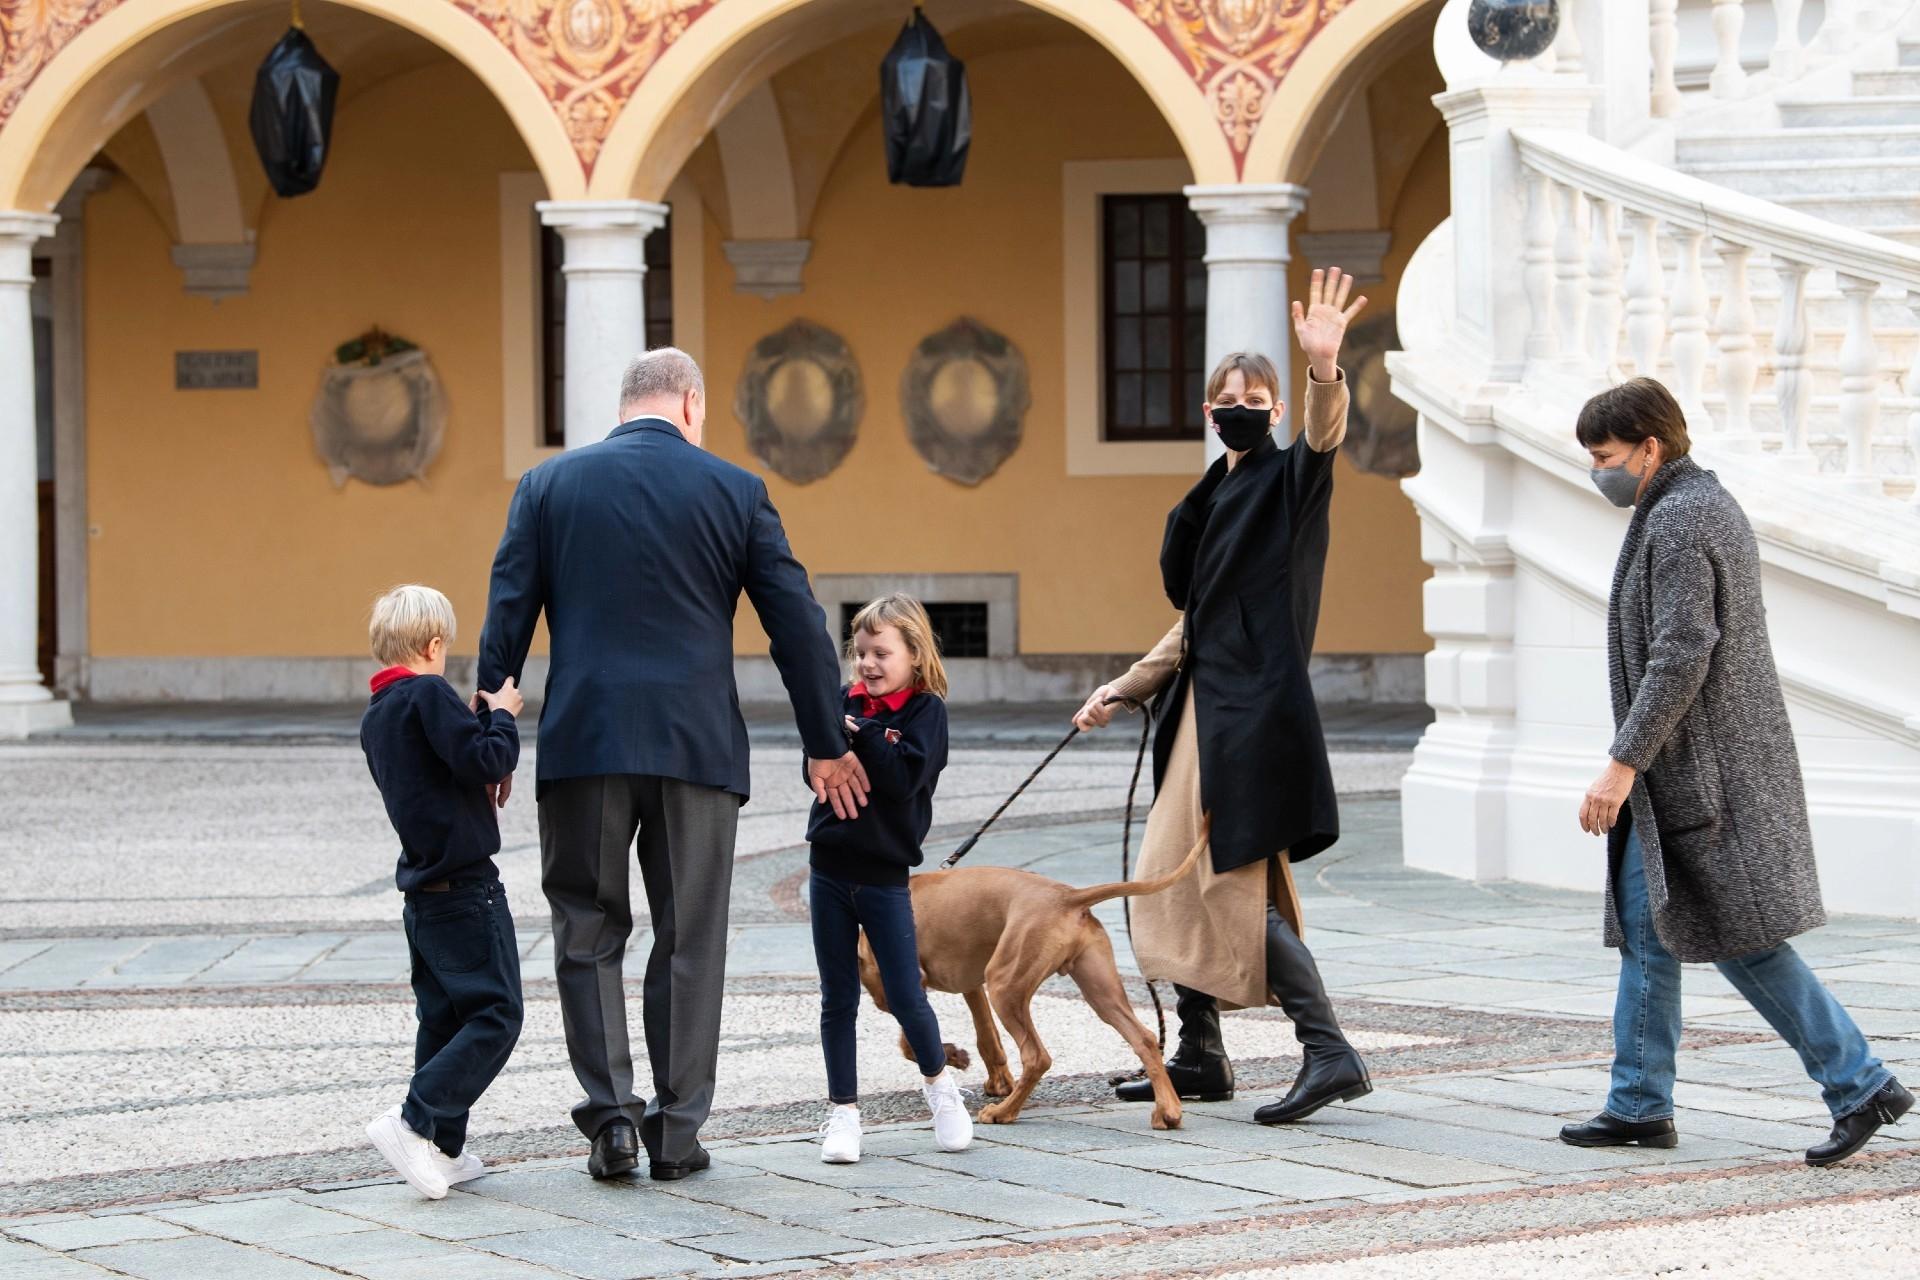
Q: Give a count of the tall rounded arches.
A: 3